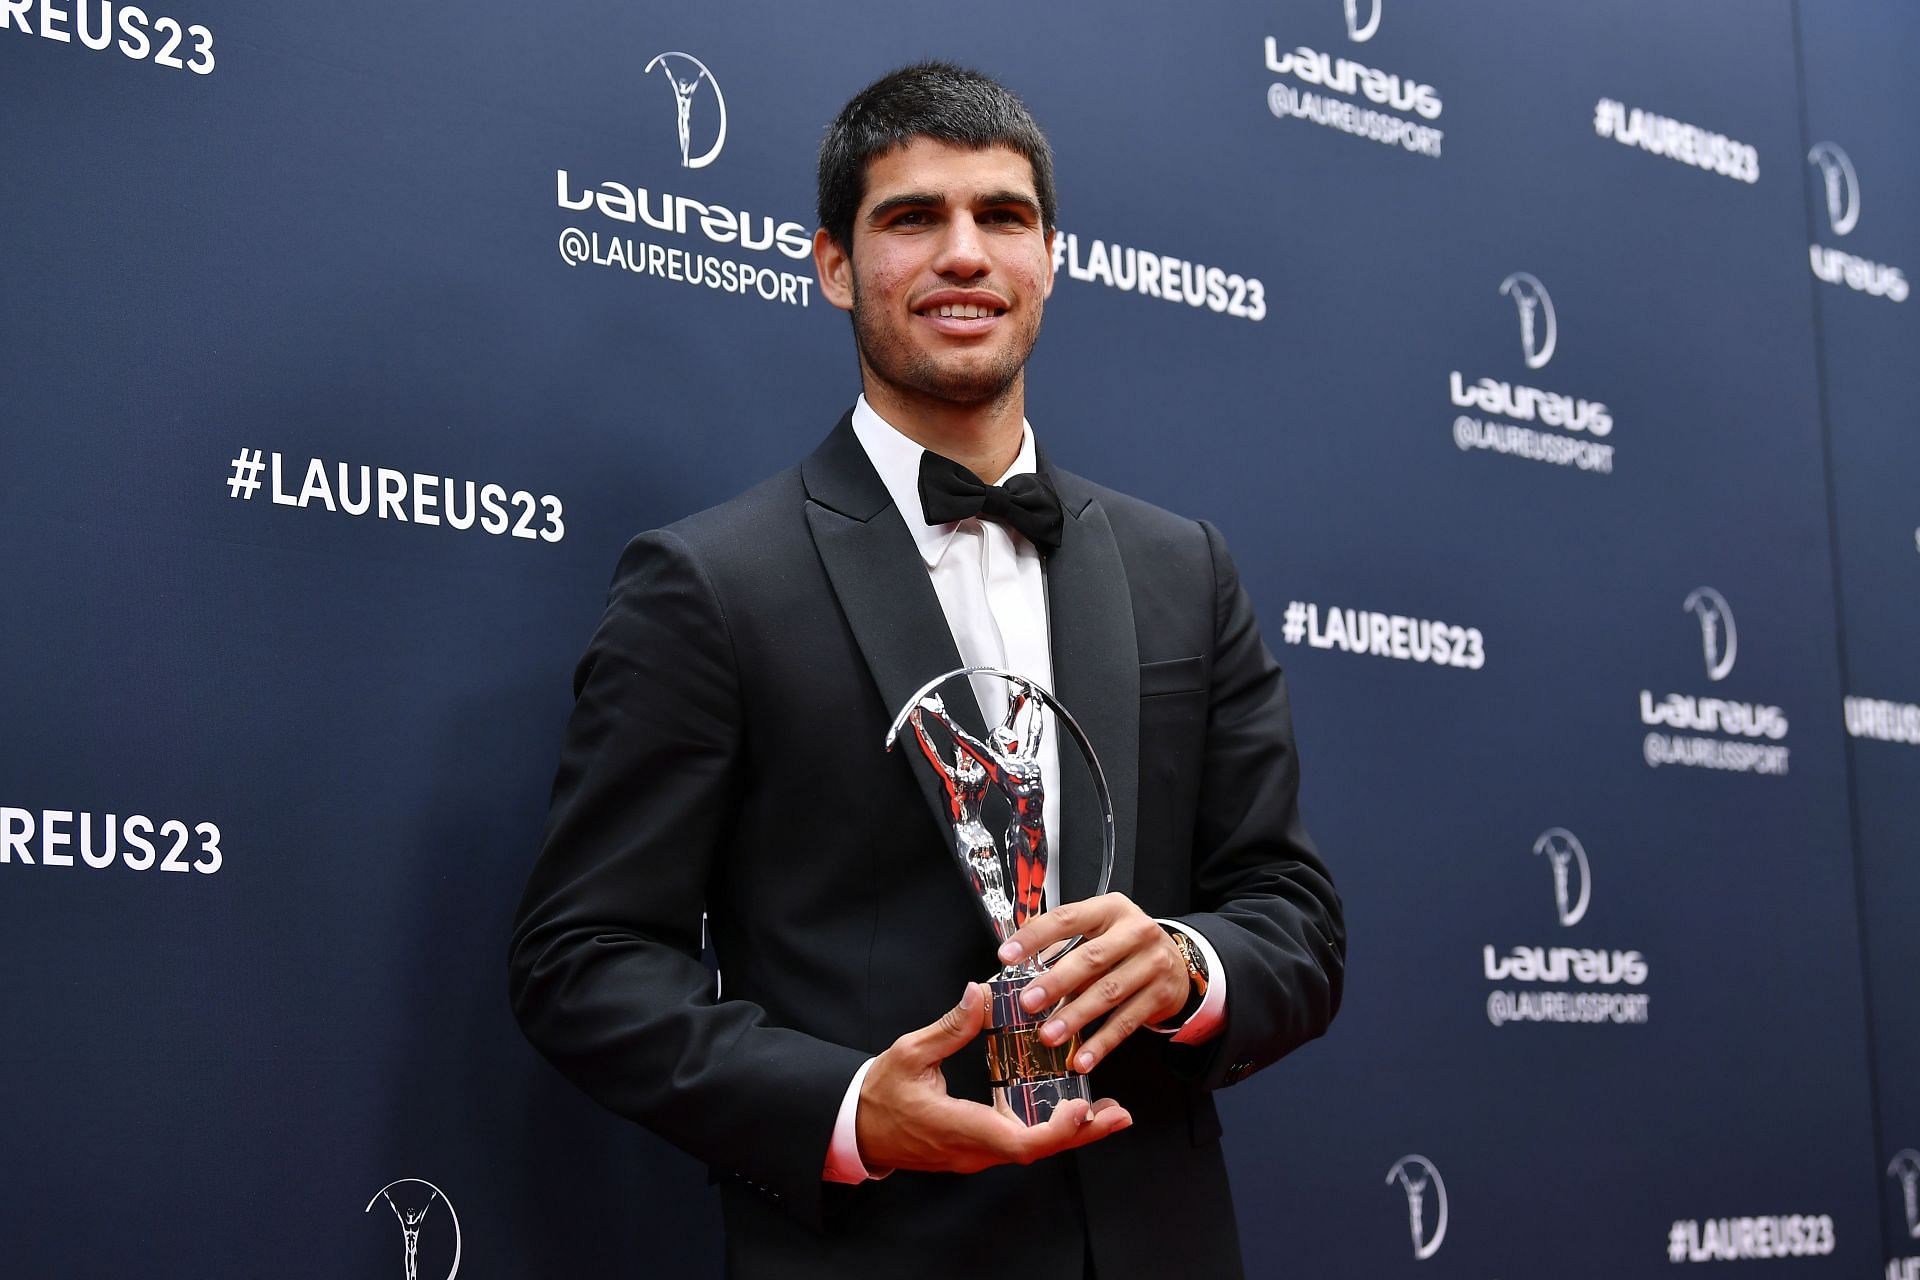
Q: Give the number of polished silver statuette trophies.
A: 1